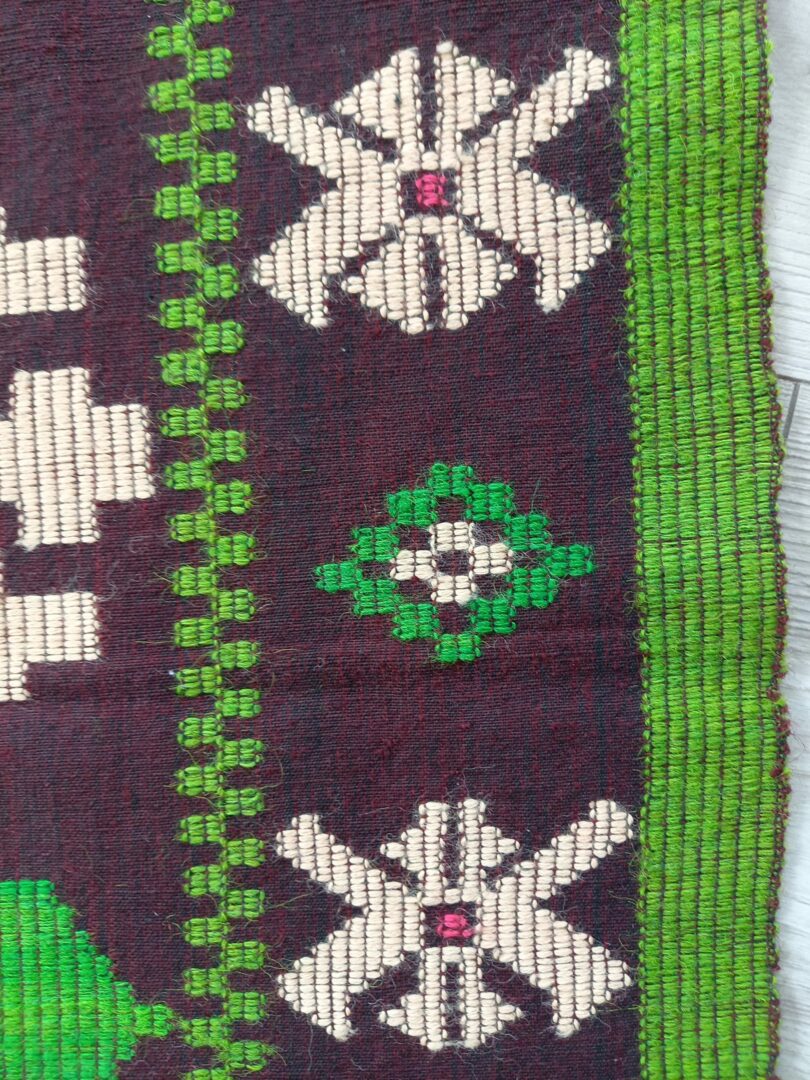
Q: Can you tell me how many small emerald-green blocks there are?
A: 12